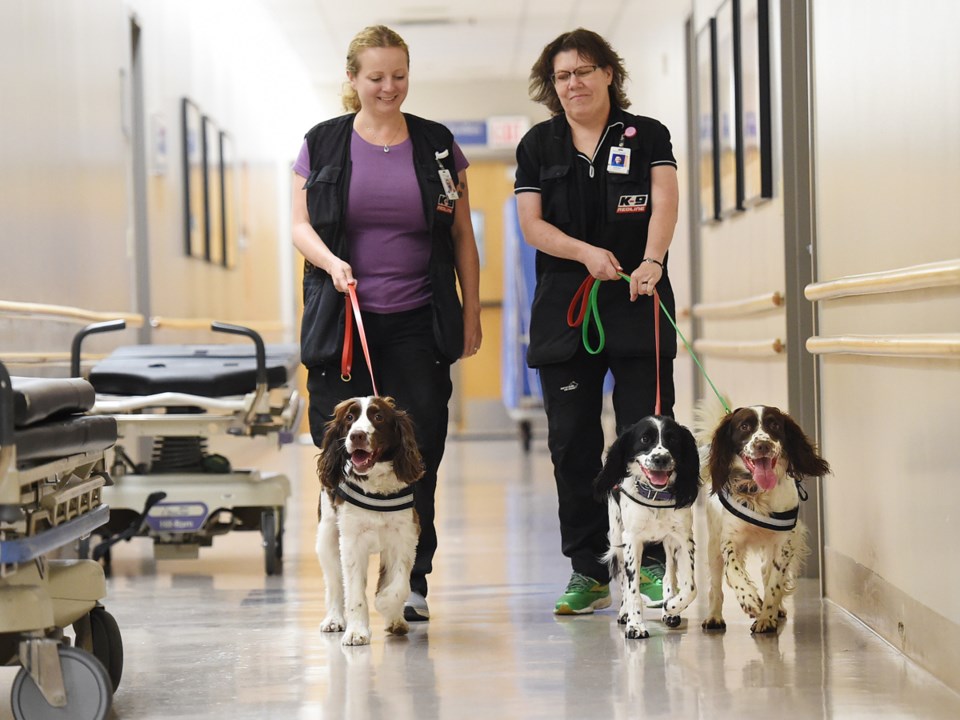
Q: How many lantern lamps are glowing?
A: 0